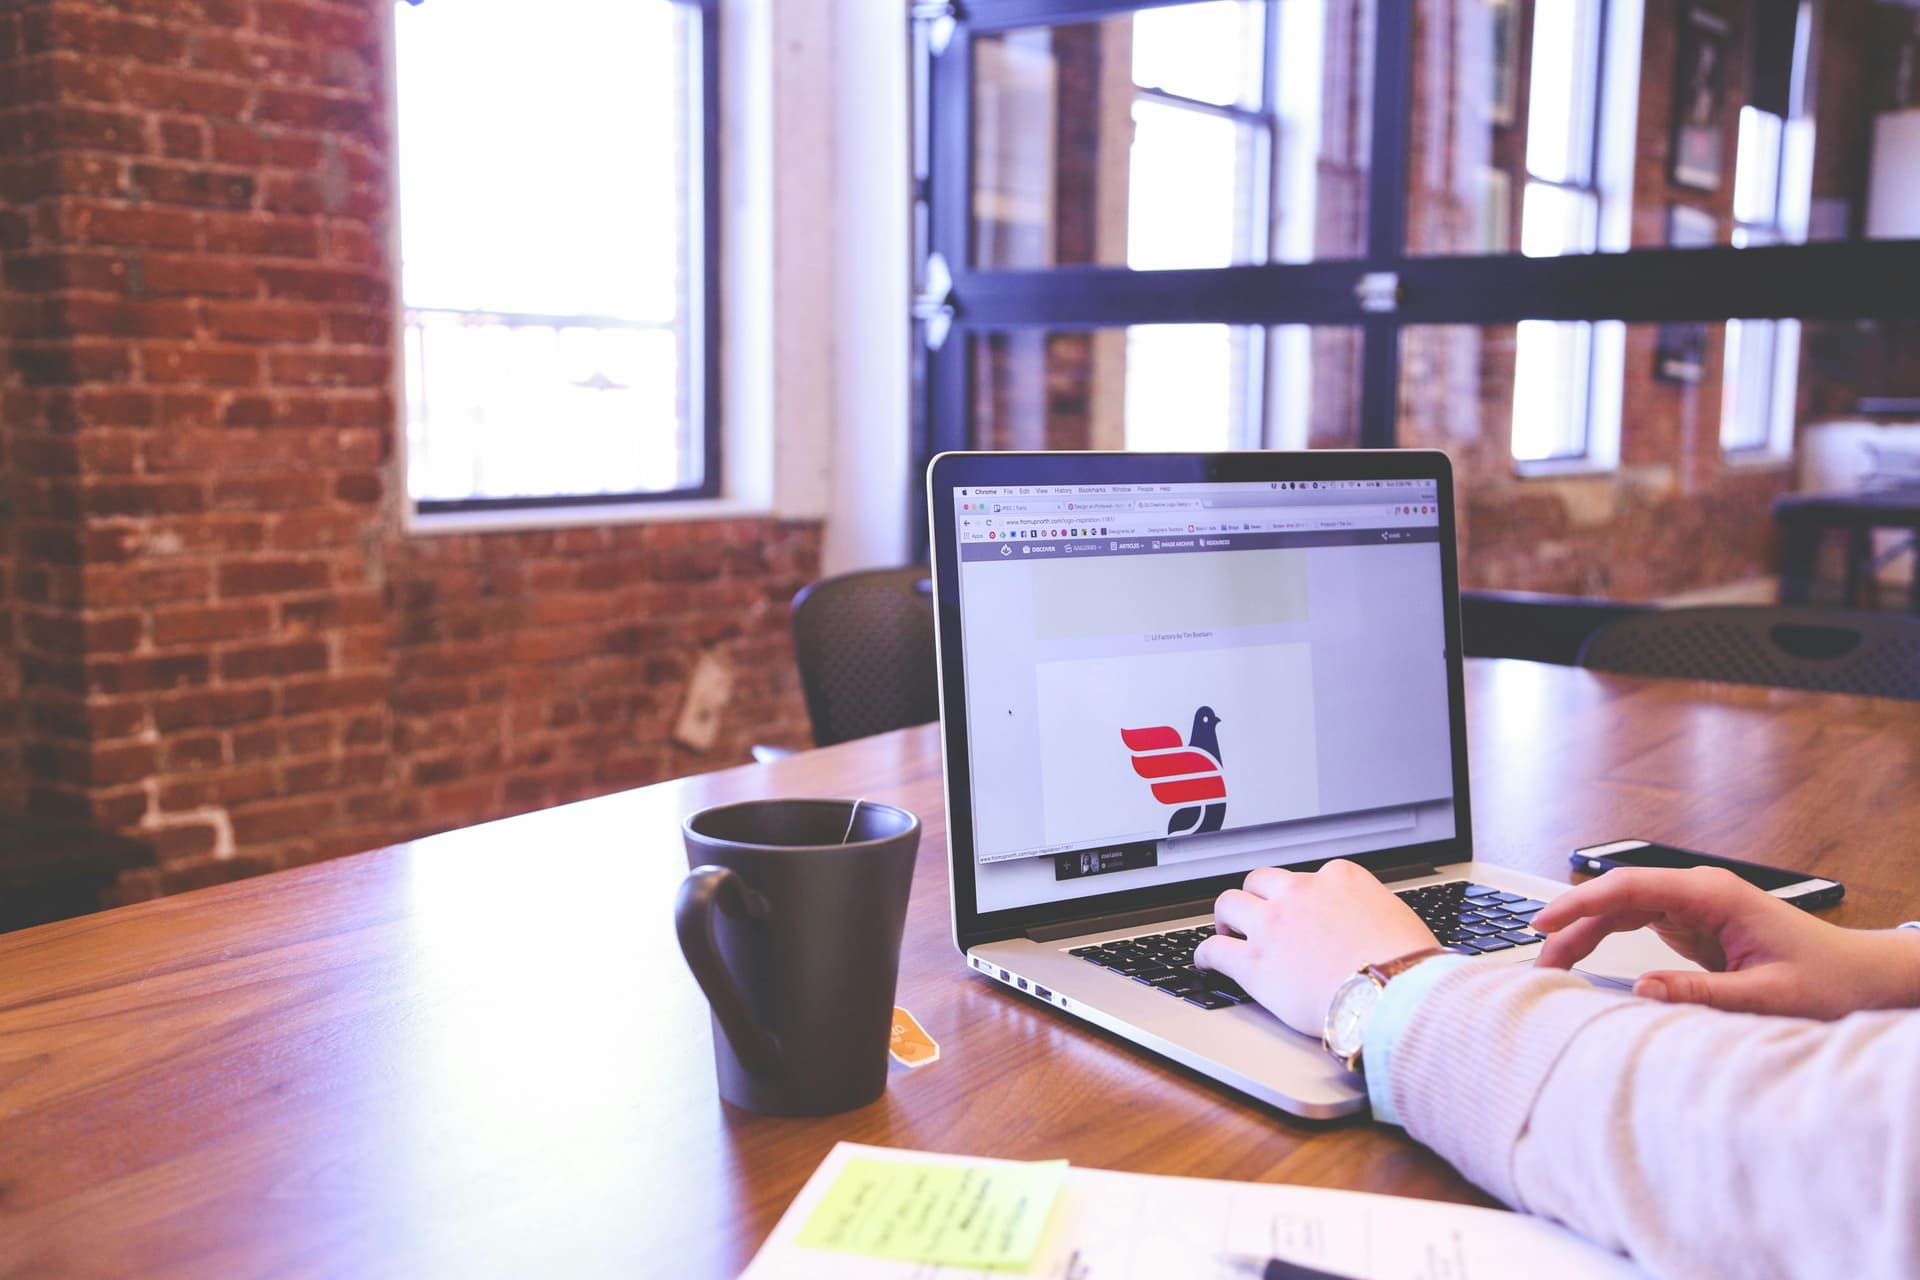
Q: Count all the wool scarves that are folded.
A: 0